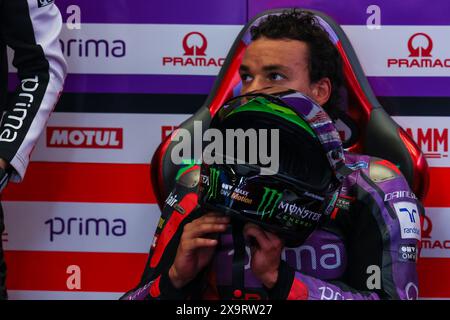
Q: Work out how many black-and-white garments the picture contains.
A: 1